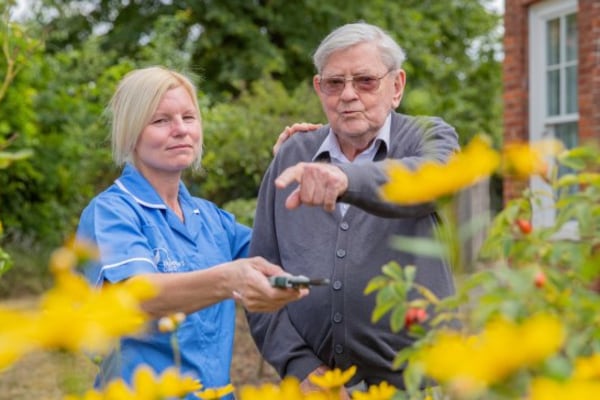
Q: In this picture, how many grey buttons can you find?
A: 5